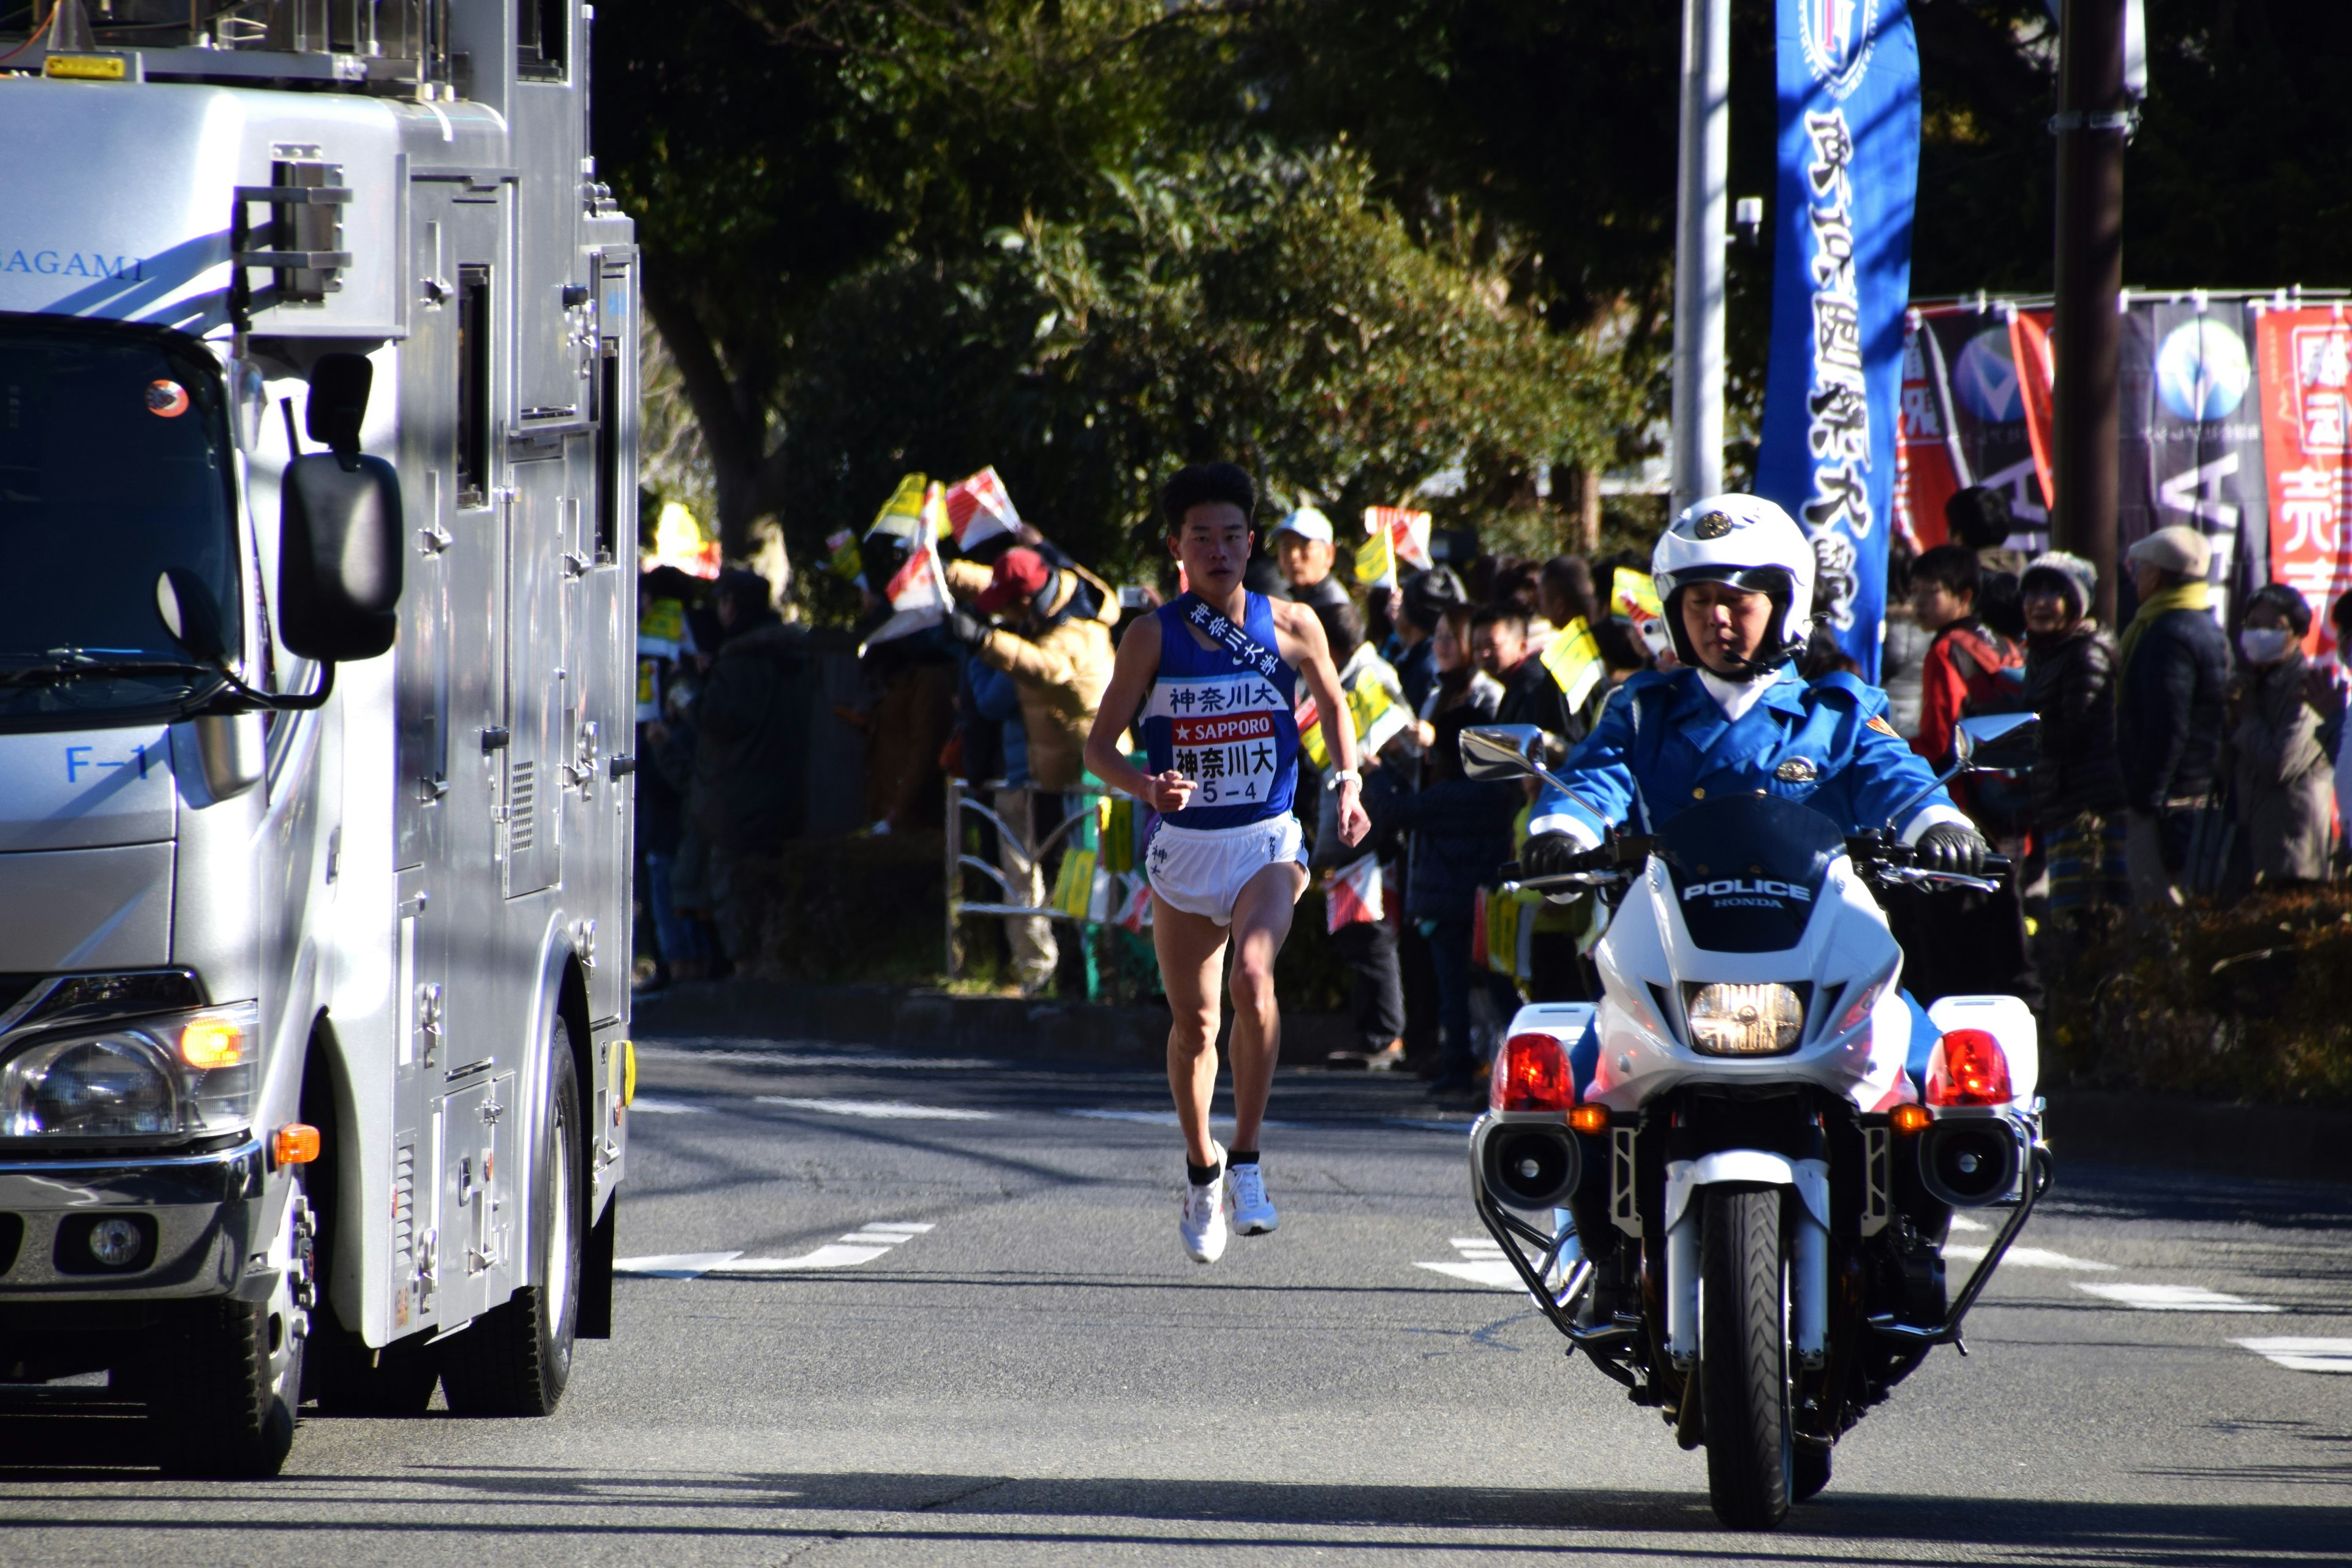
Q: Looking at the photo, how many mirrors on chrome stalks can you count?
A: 2